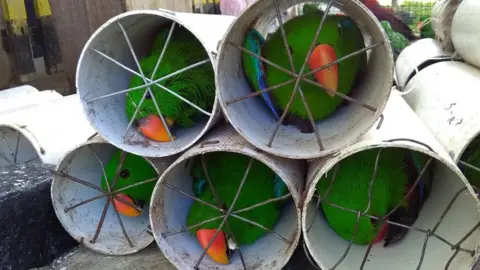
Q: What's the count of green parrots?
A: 5